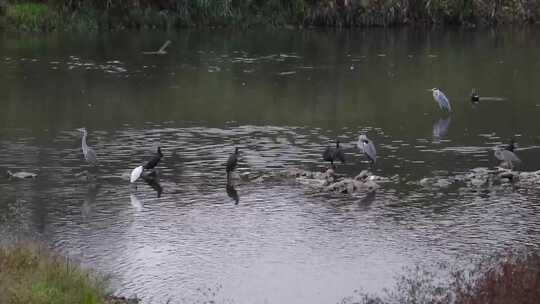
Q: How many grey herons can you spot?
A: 4